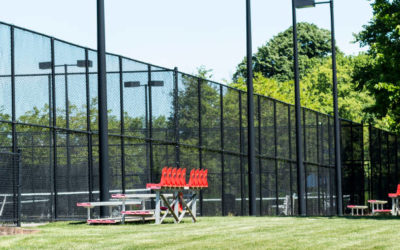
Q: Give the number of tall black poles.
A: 4